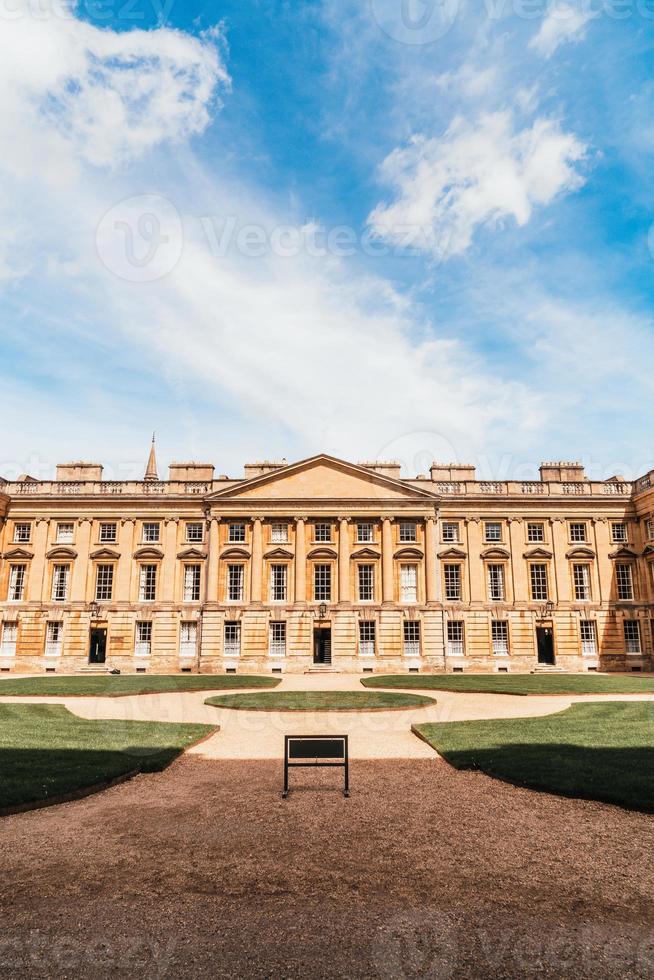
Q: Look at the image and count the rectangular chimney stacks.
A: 6